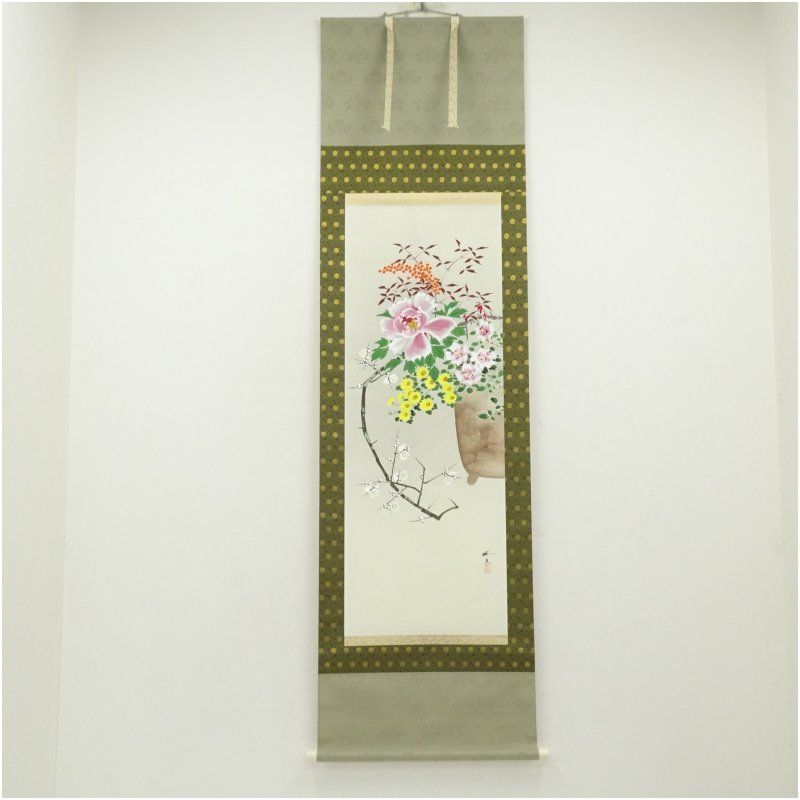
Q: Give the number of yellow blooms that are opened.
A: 11